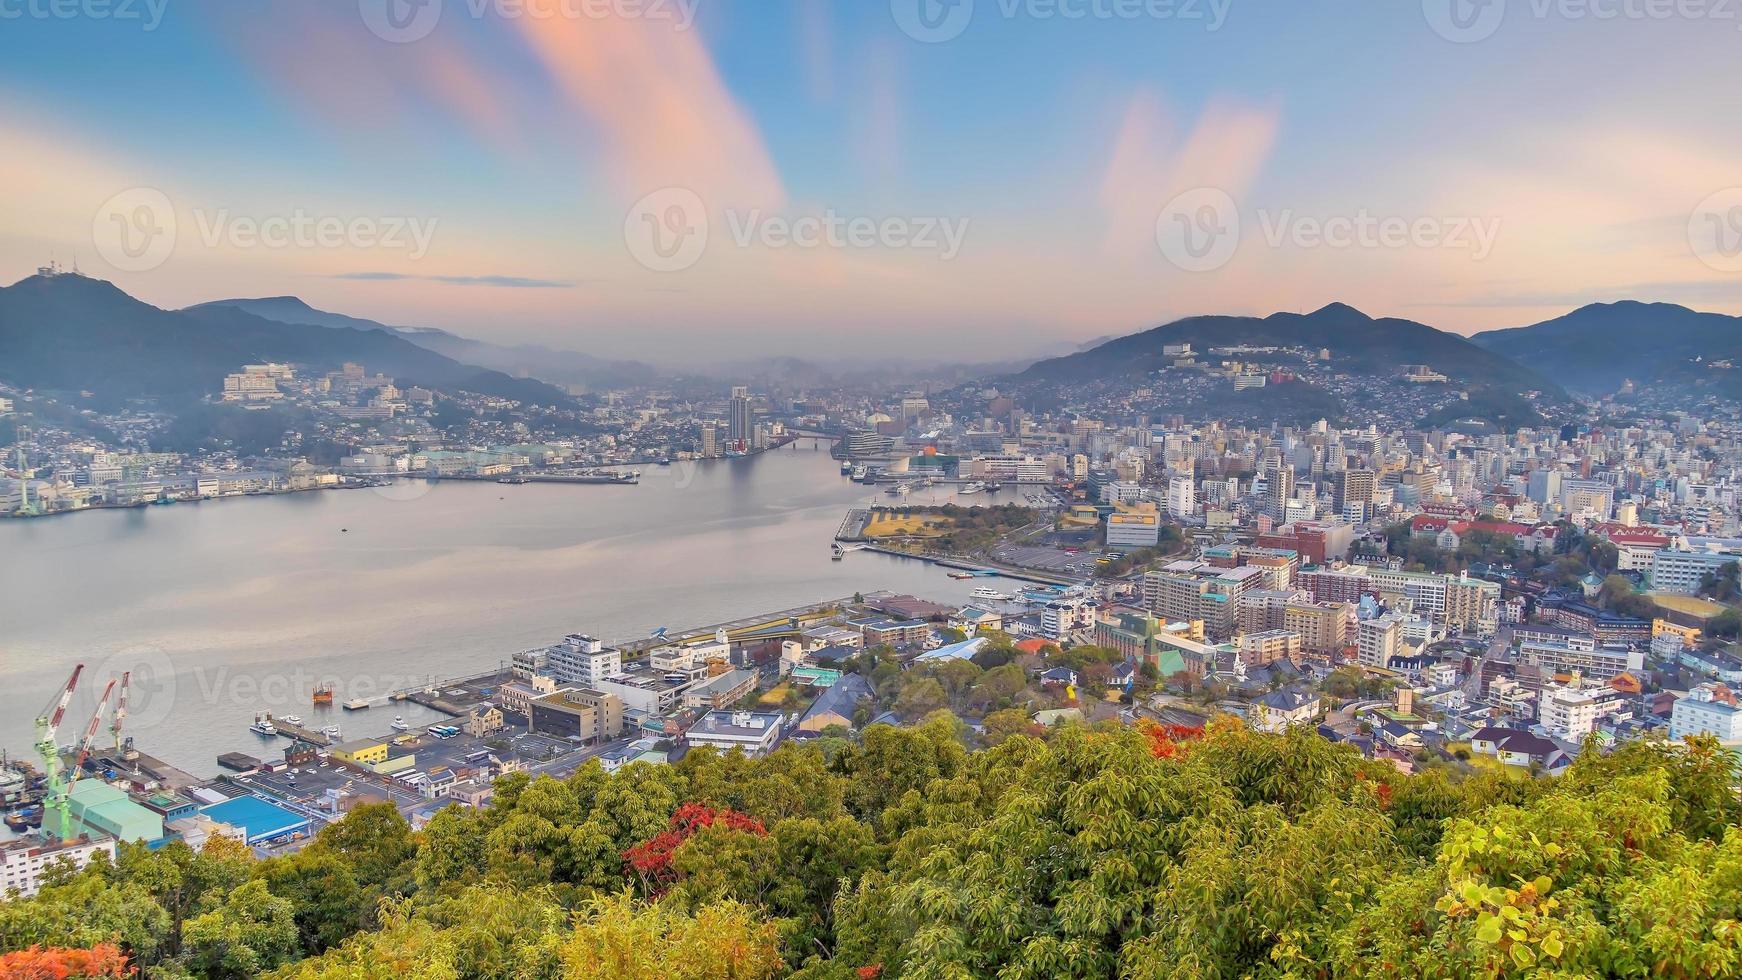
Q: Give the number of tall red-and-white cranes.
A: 3